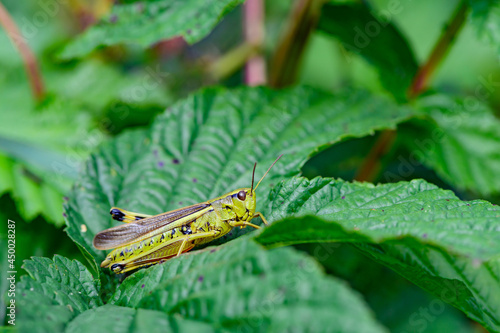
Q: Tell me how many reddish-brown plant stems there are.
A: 4